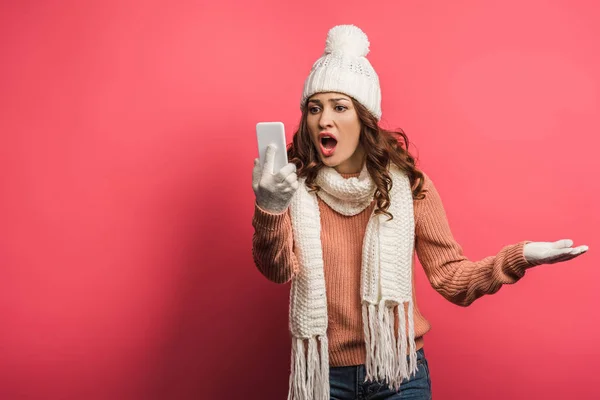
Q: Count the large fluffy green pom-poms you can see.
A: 0